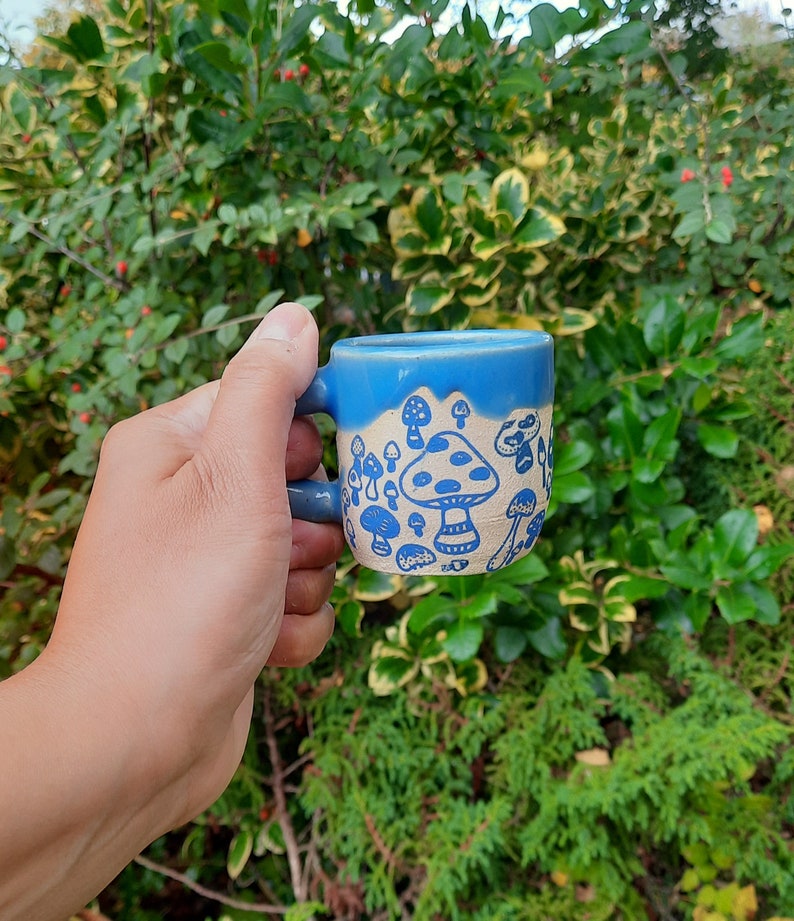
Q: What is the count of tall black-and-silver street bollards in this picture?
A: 0